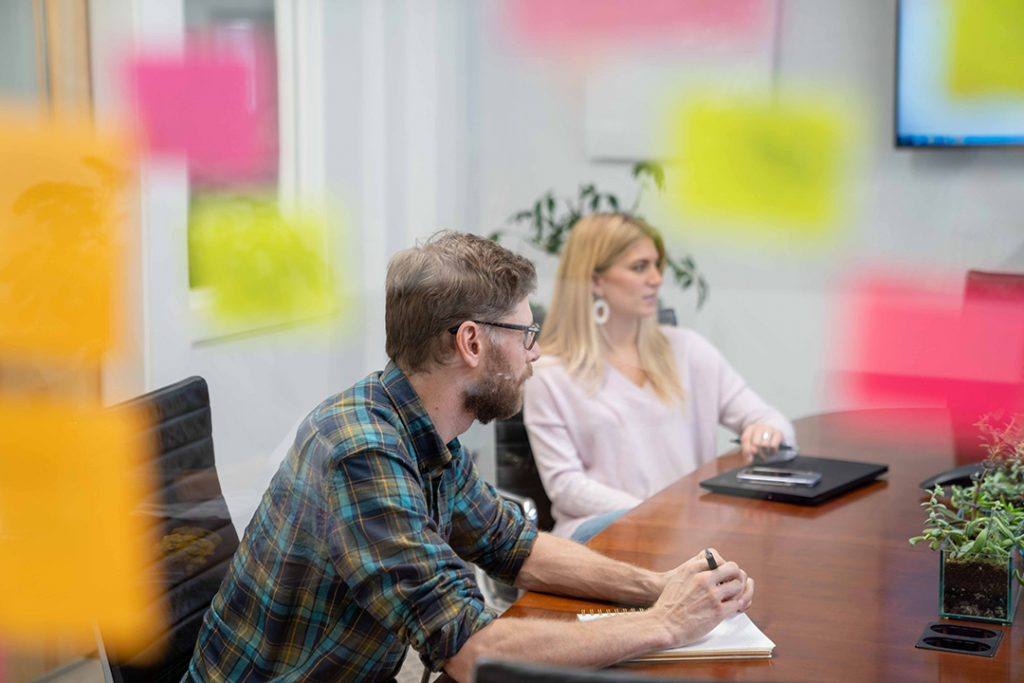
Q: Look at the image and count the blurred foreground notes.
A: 8